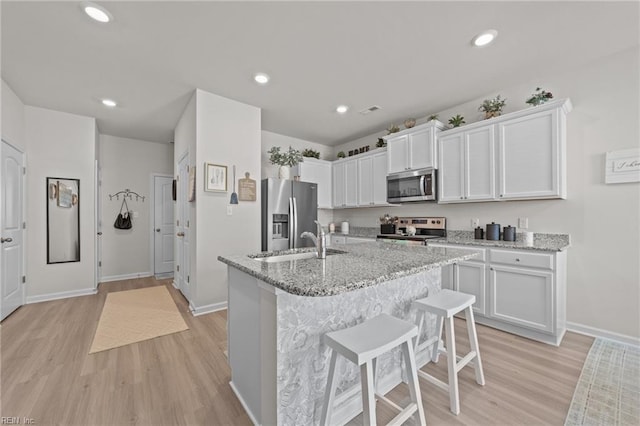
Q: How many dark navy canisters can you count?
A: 3